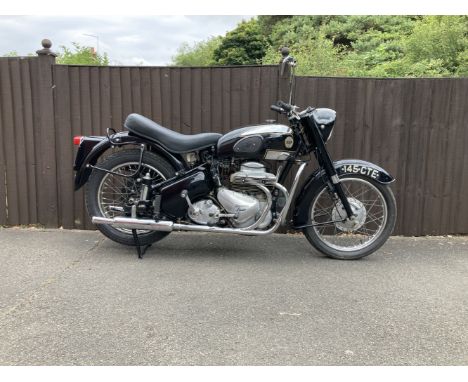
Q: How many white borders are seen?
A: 2